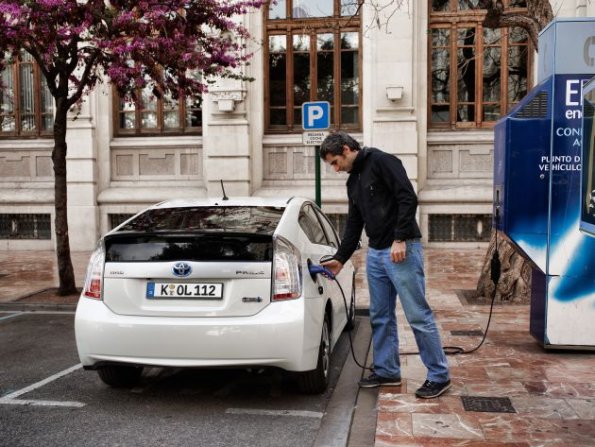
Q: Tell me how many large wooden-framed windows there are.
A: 4